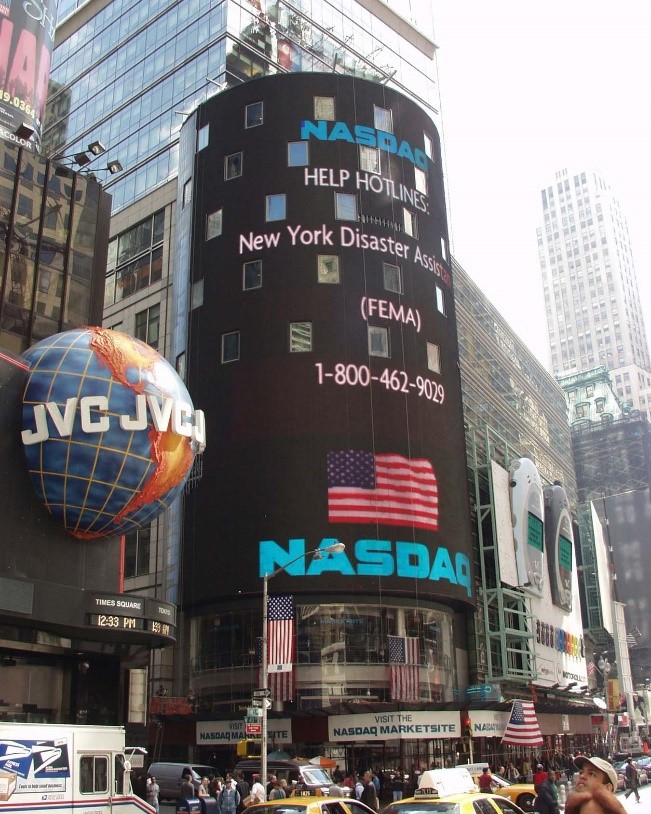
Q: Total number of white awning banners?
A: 3